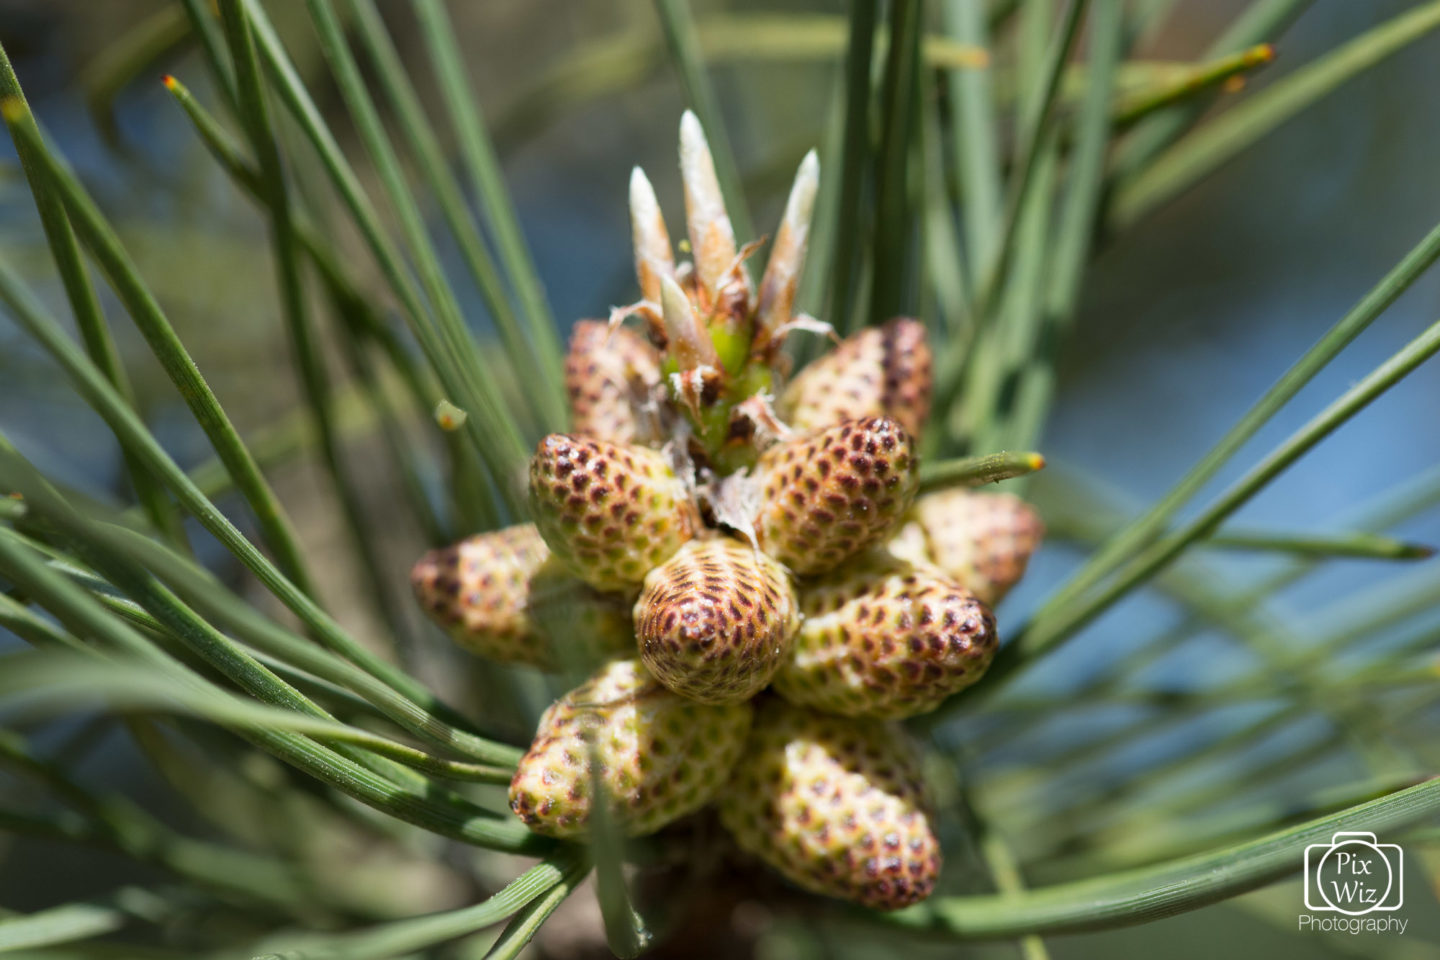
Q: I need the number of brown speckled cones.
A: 10